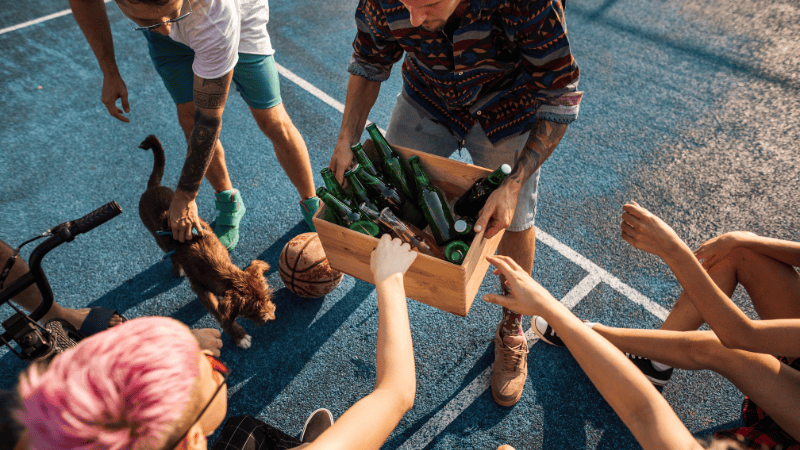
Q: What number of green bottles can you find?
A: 11